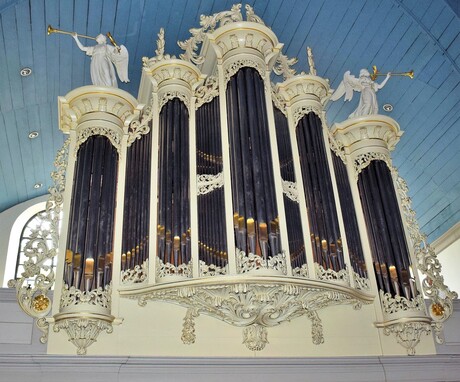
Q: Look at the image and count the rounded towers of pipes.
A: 5